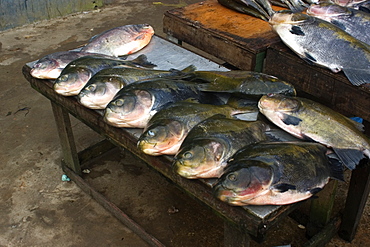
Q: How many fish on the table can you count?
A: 10